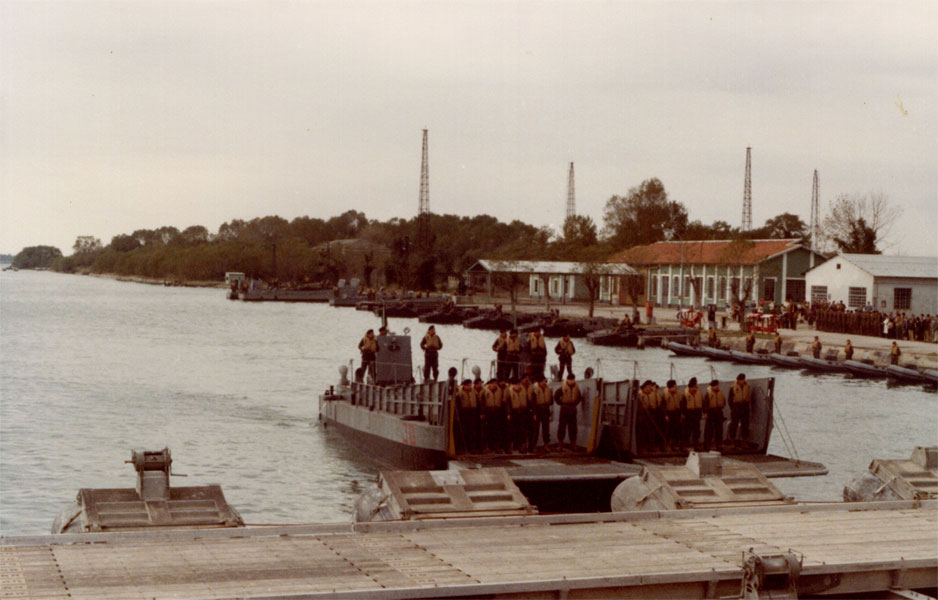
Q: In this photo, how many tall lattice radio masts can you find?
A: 4